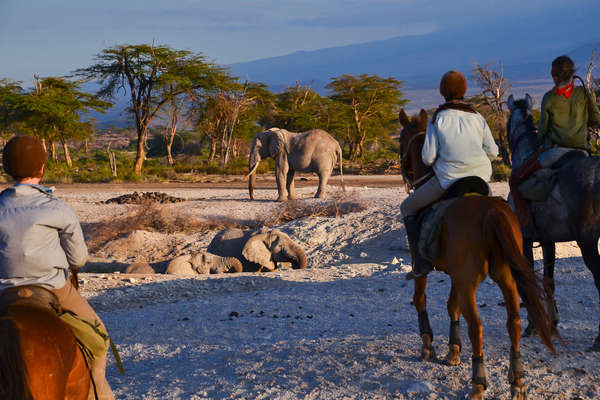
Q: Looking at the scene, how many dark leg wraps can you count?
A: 4